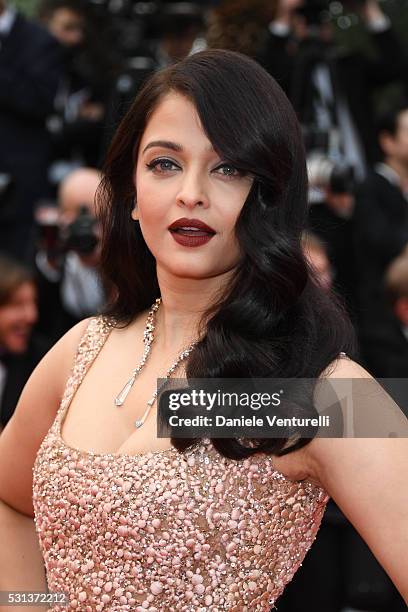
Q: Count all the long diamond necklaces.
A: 1